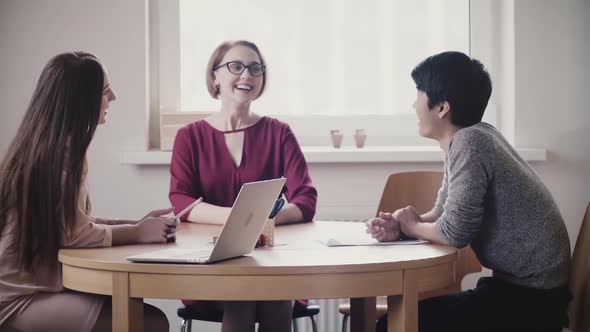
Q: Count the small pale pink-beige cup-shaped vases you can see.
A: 2